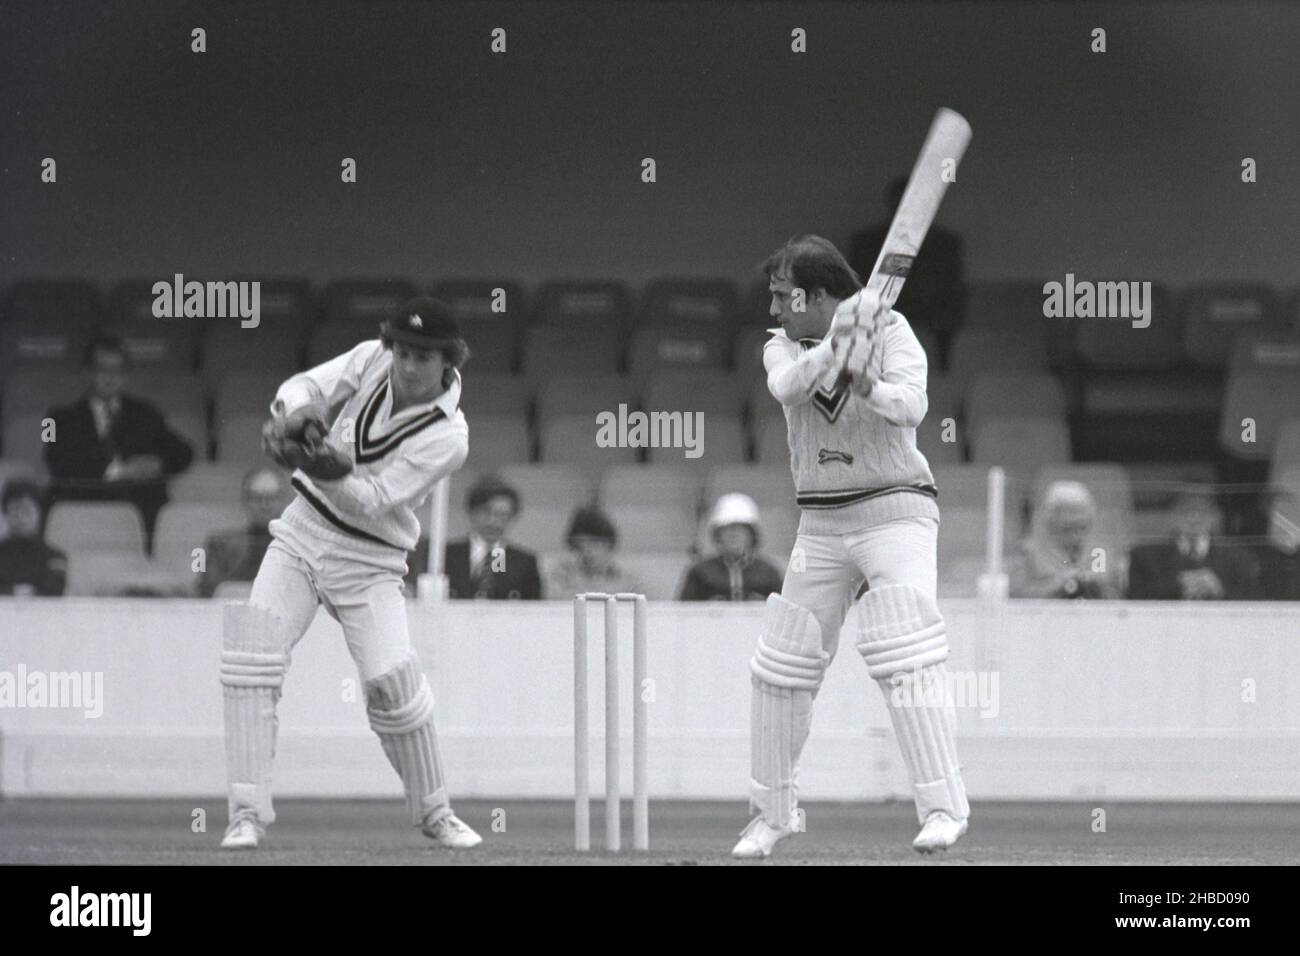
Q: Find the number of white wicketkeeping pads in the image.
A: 2